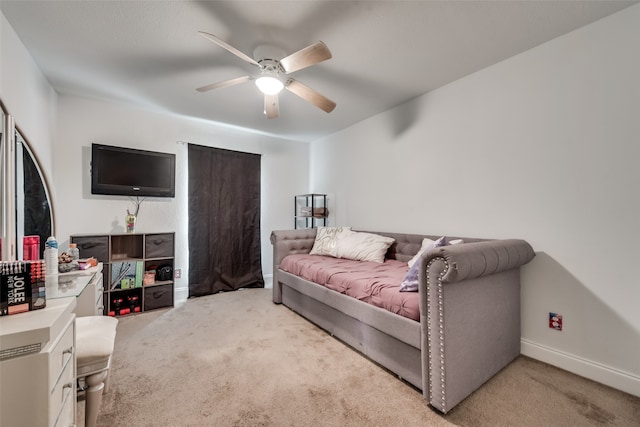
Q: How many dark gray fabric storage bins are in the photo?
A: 3